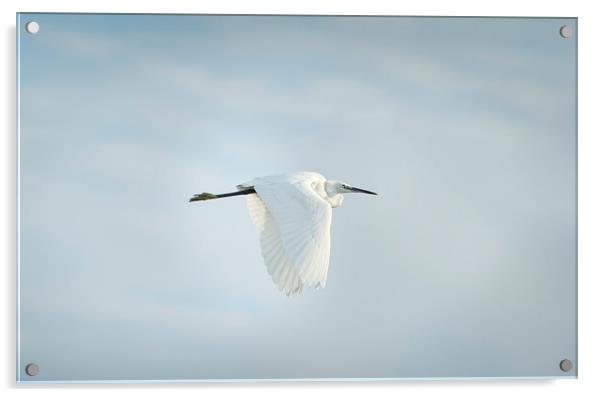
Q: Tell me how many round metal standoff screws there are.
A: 4